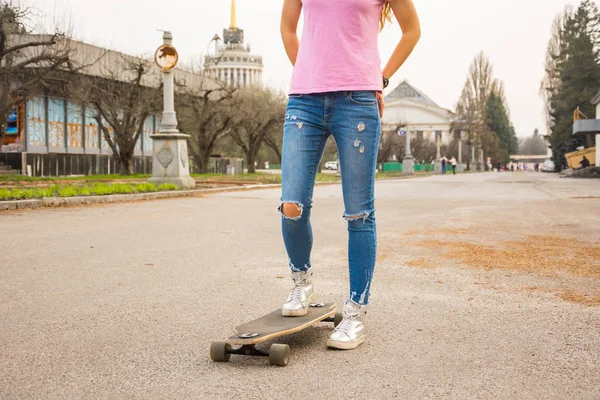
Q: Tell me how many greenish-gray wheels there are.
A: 3